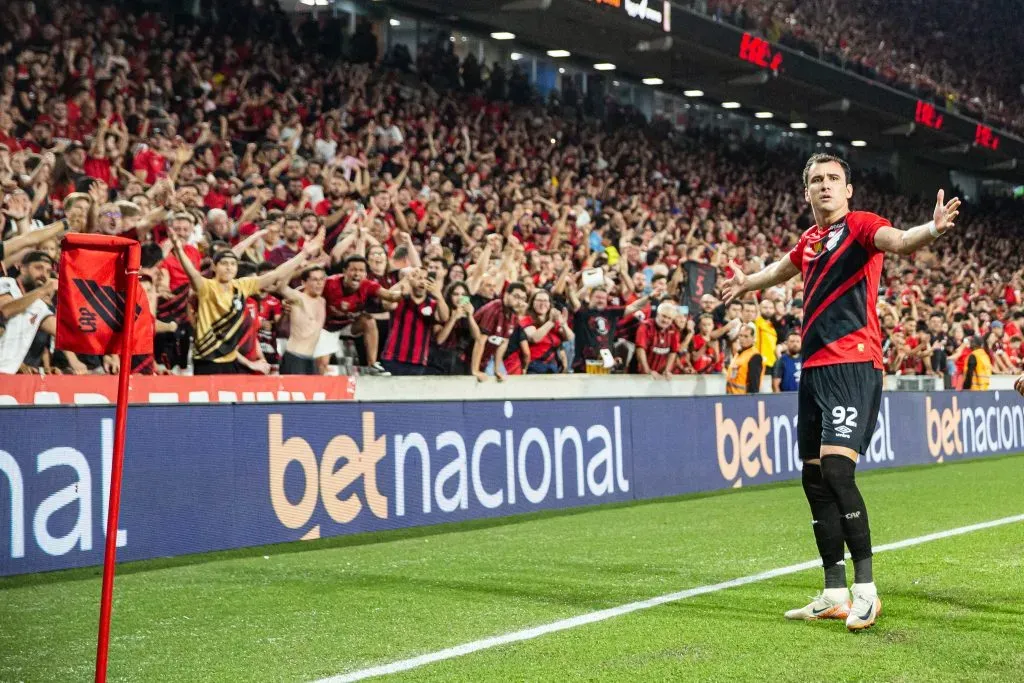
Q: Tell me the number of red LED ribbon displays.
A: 3